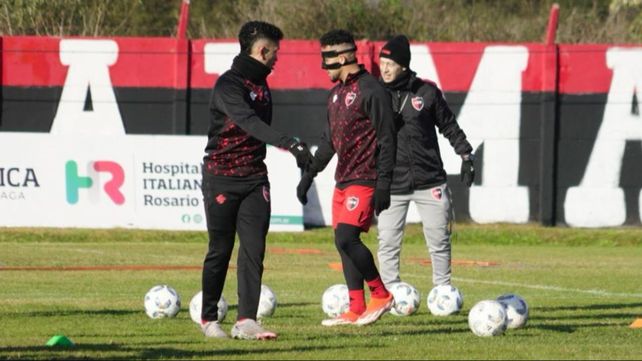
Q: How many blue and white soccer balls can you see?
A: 8